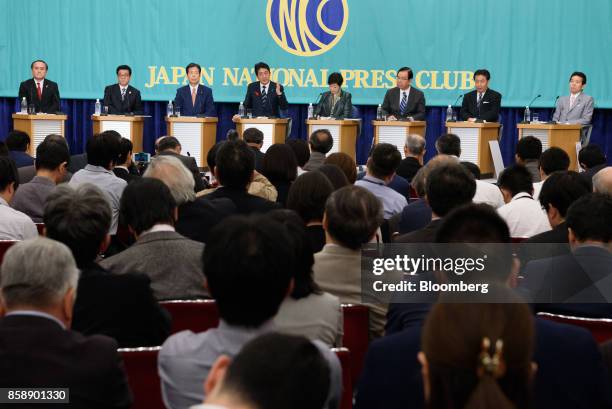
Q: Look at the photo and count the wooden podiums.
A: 8